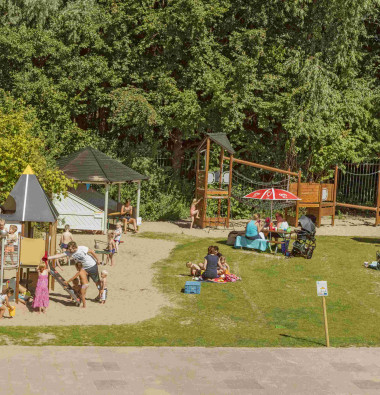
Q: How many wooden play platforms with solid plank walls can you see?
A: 1